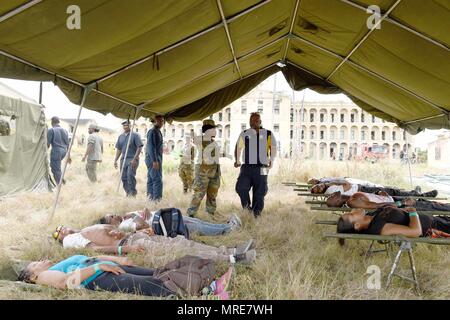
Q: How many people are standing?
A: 7